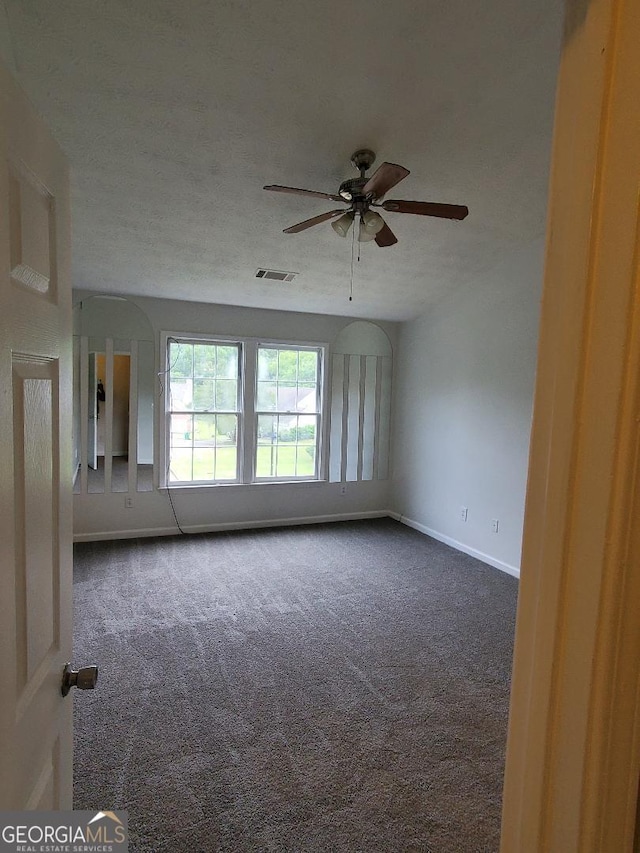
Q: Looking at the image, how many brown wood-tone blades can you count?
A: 5